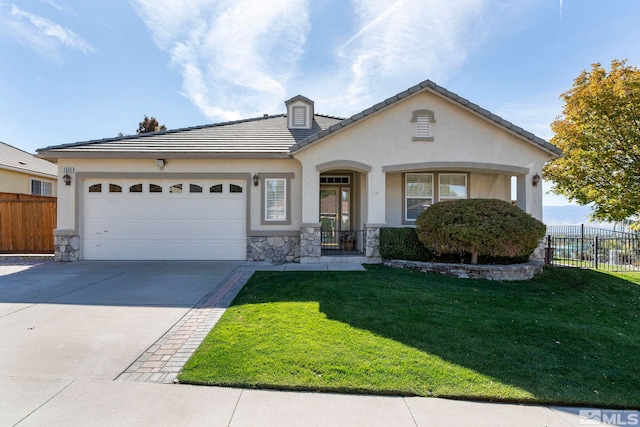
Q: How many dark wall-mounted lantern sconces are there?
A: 3